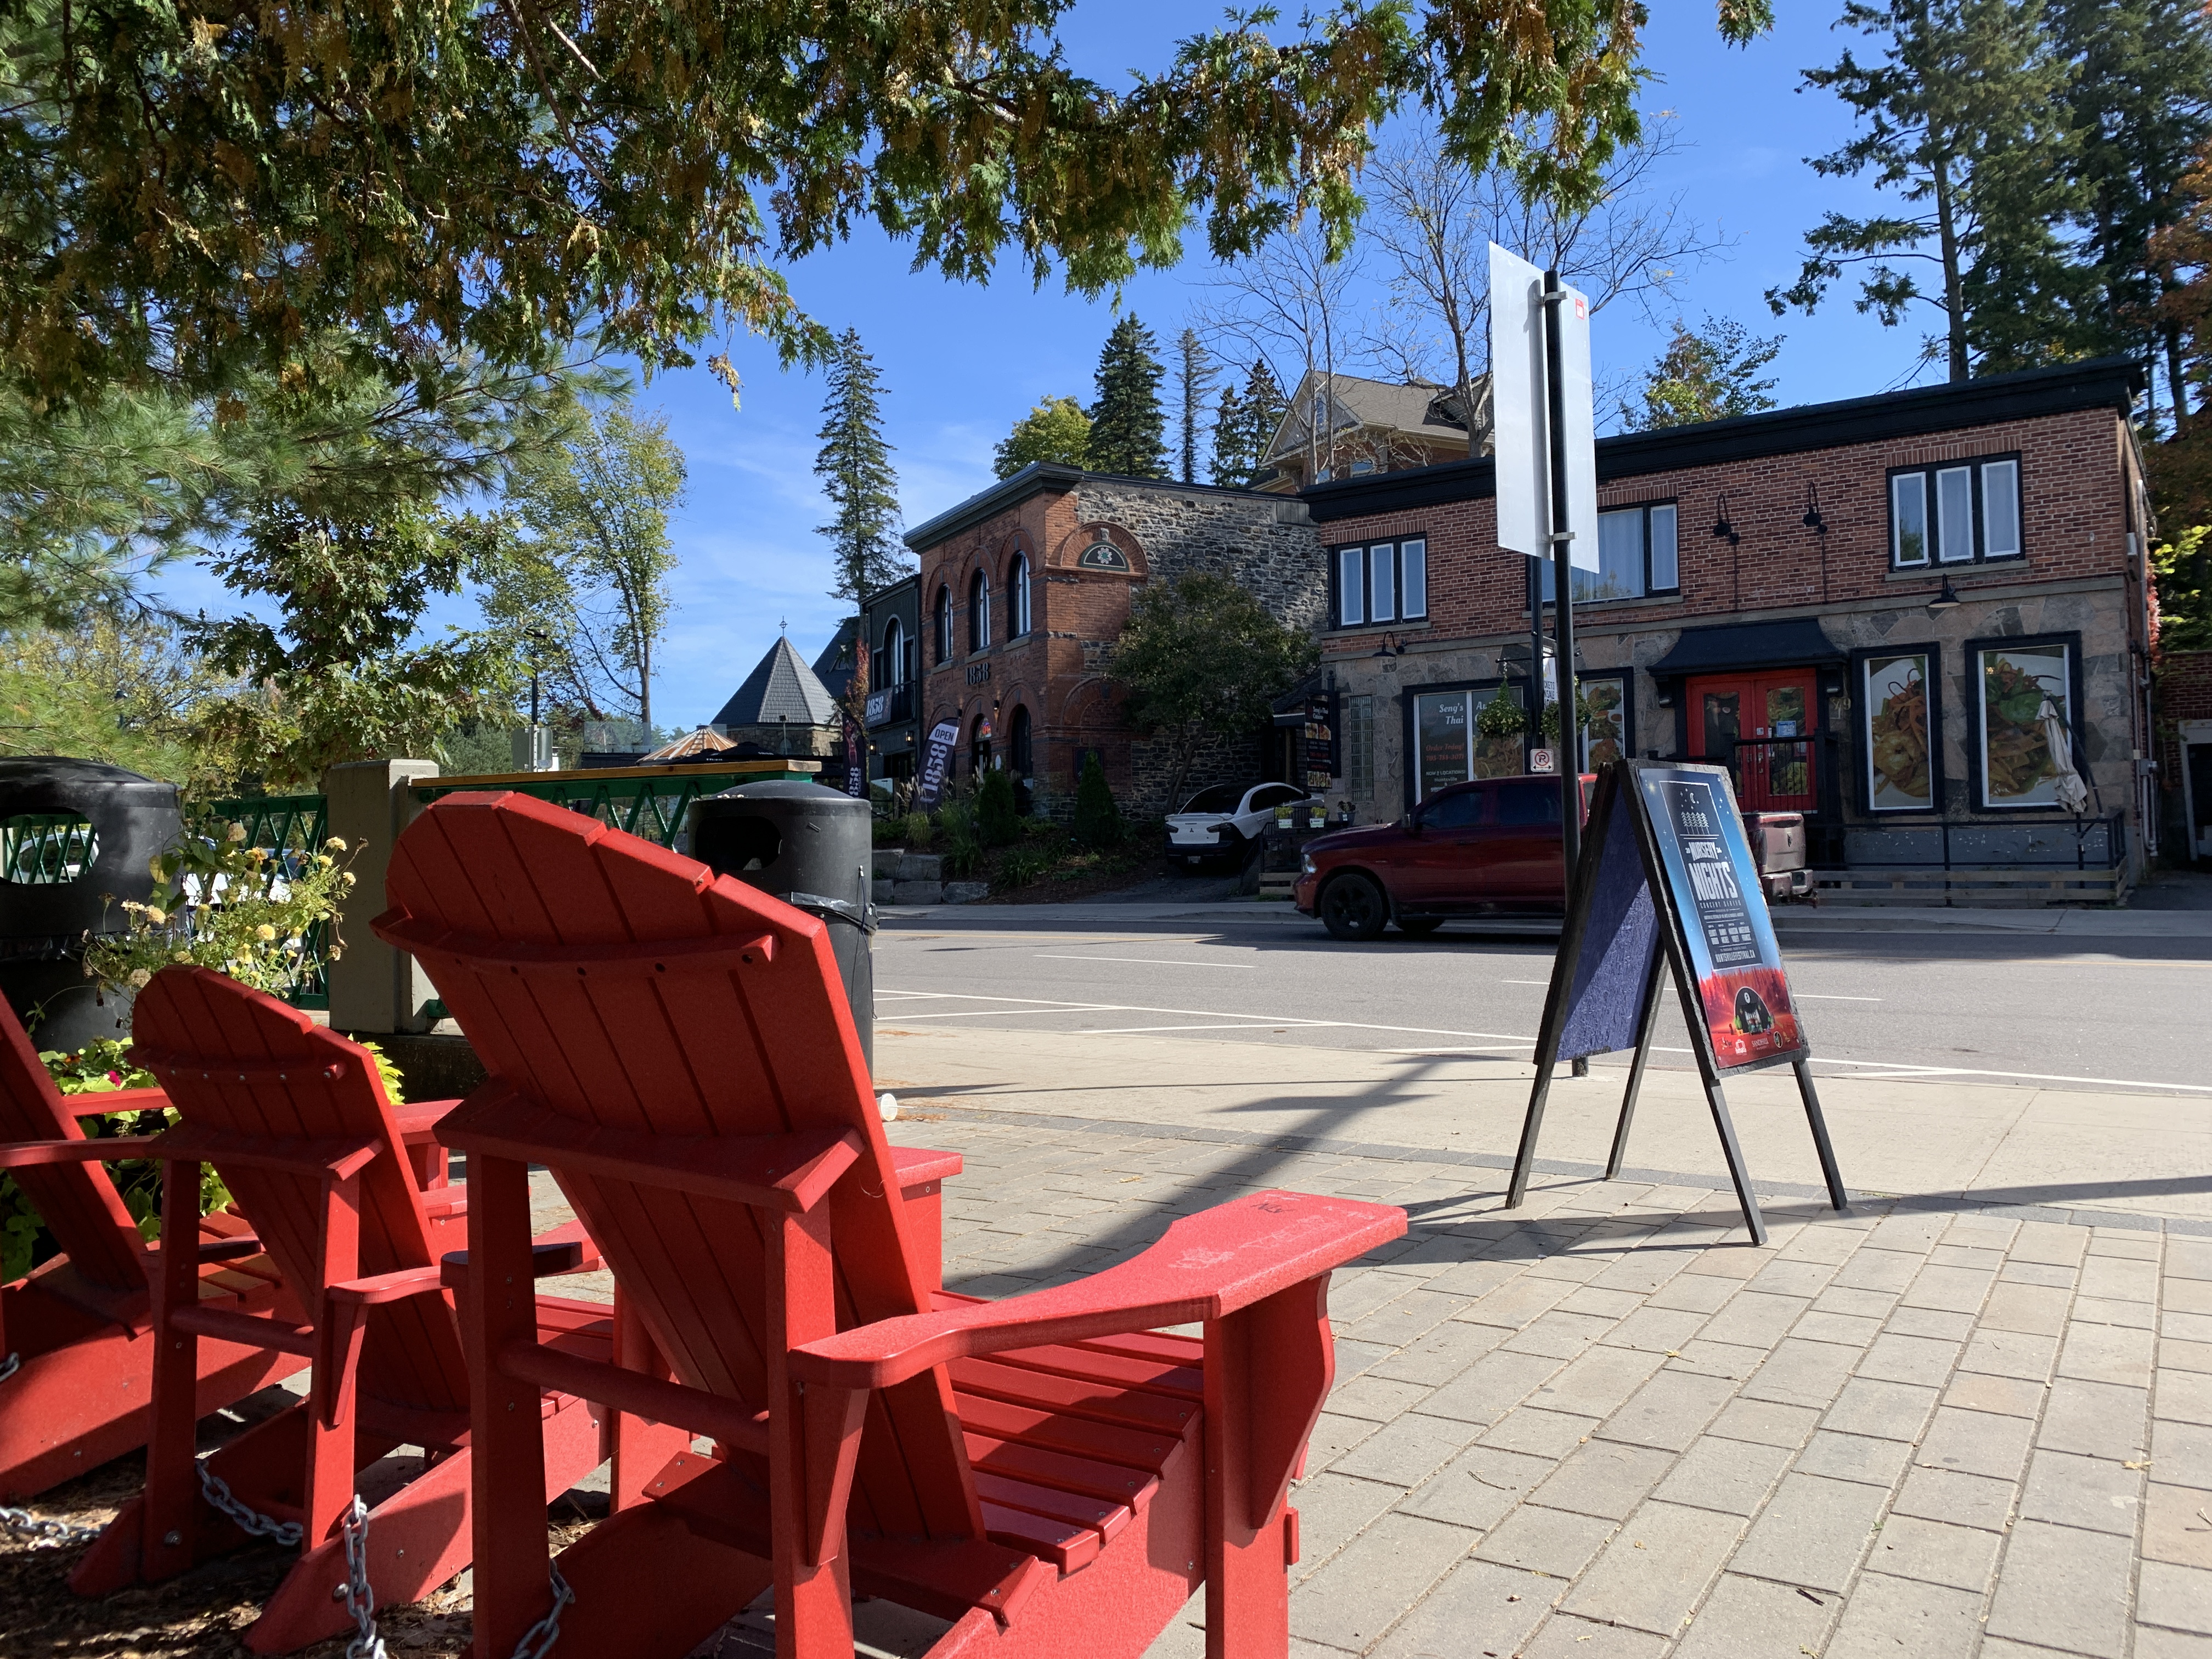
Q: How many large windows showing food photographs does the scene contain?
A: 2